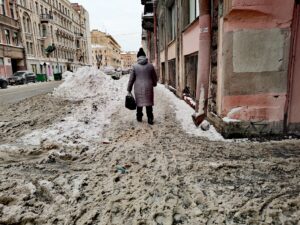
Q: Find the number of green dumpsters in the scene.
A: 2